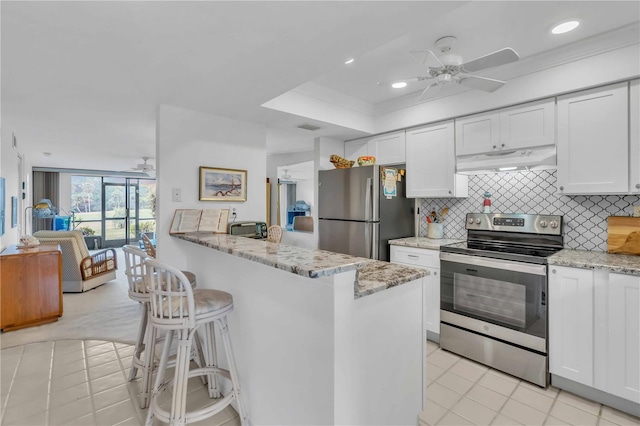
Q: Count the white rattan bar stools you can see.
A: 2